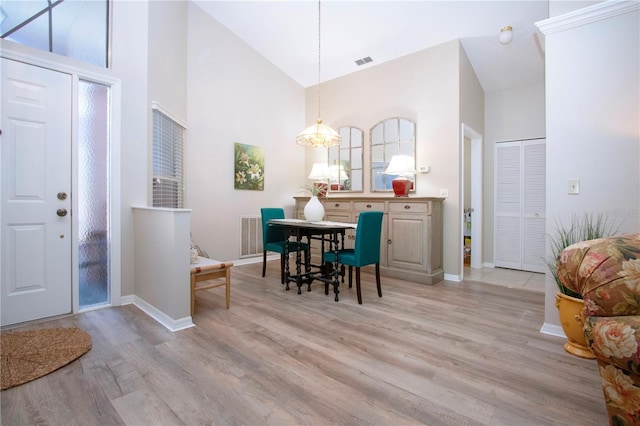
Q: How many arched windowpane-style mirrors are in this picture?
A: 2